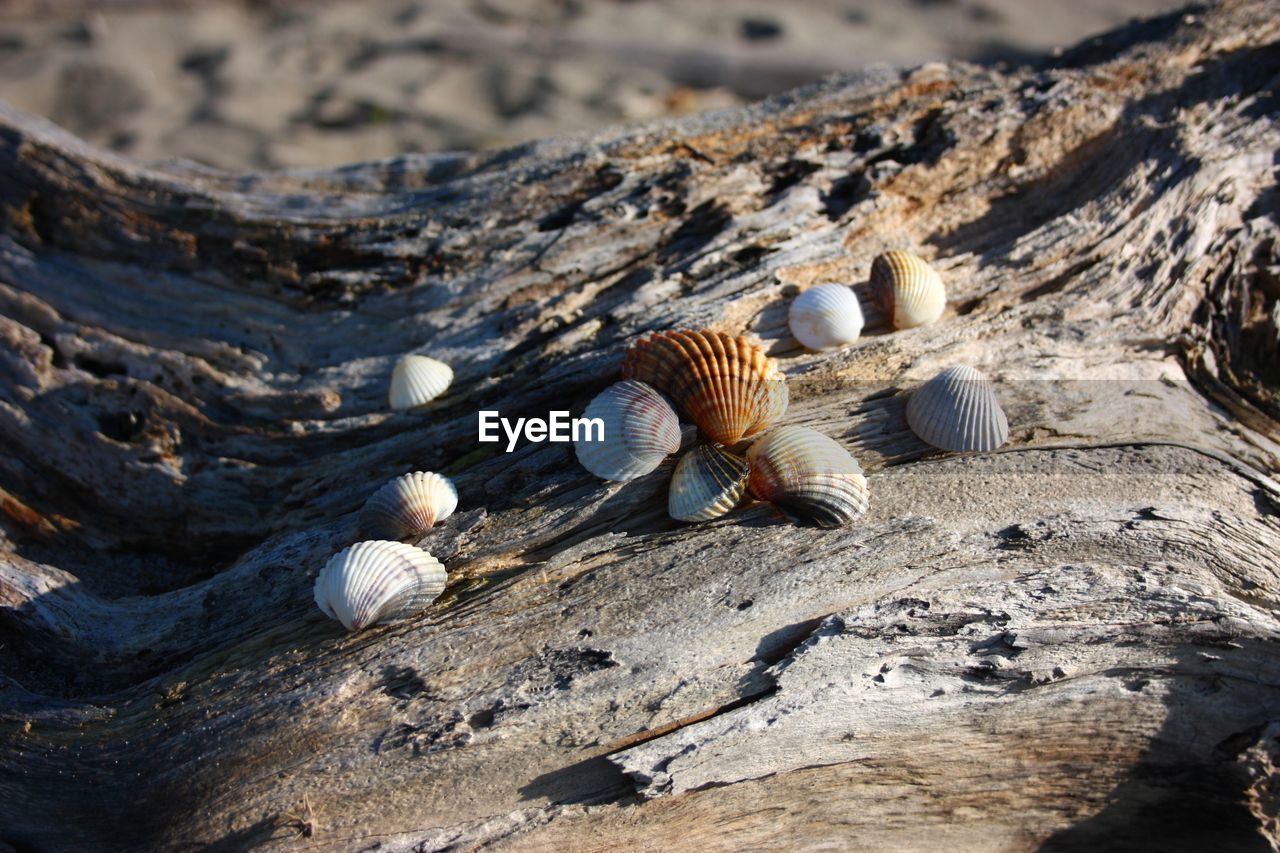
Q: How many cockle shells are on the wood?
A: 10